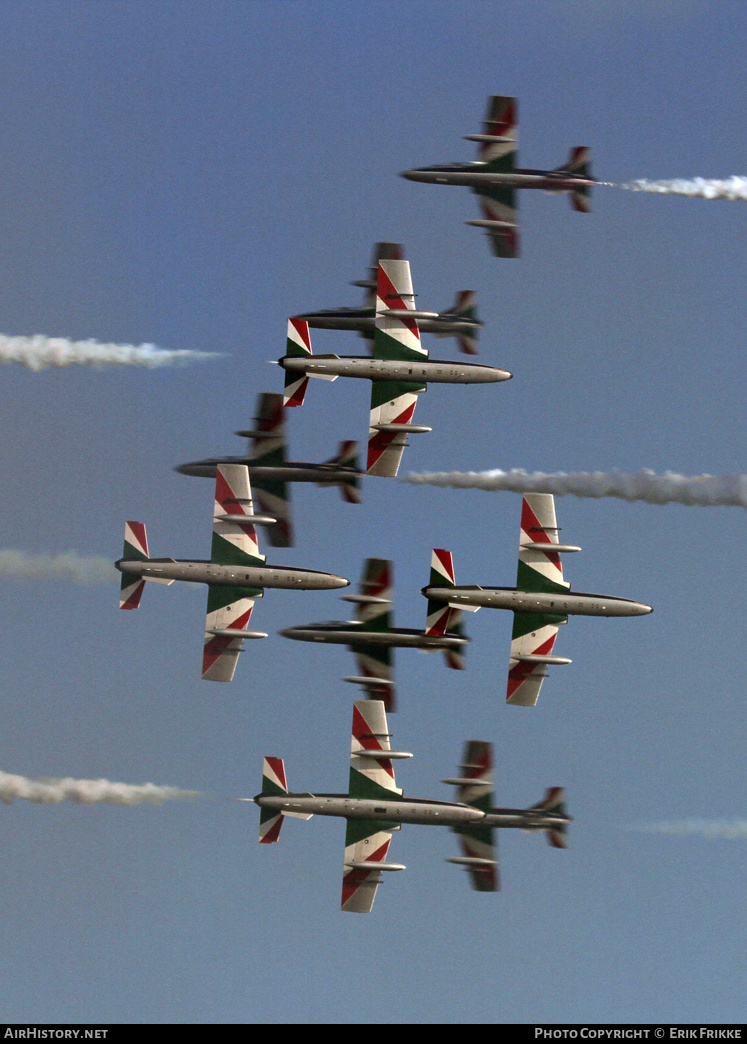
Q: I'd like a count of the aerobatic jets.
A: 9